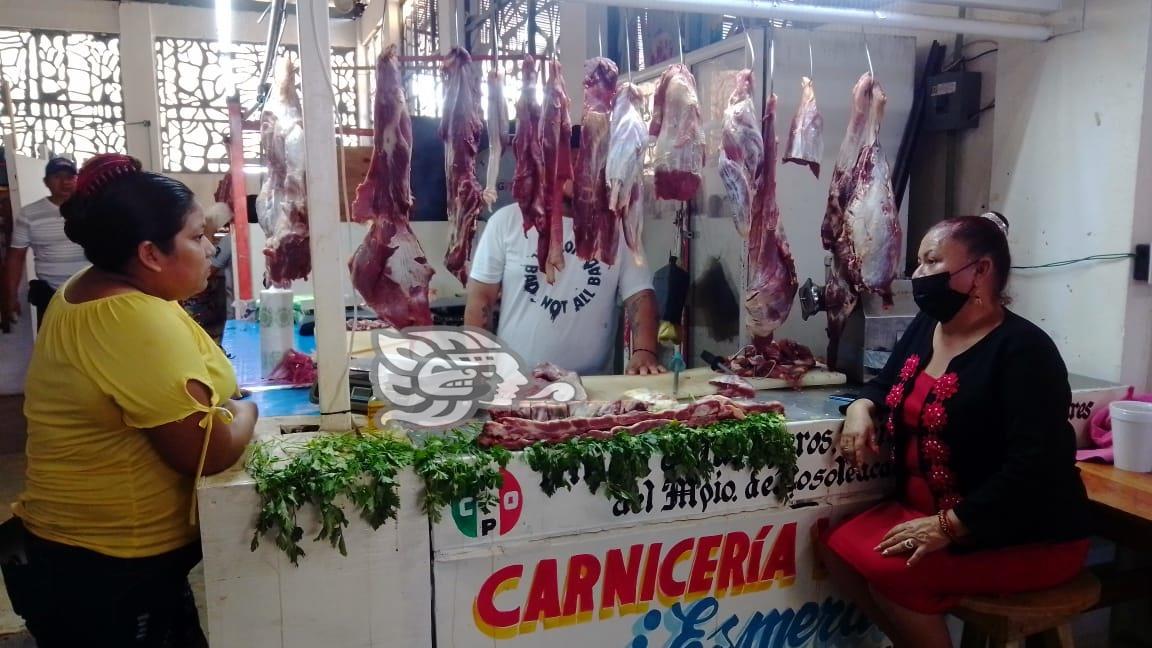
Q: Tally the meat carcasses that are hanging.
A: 13